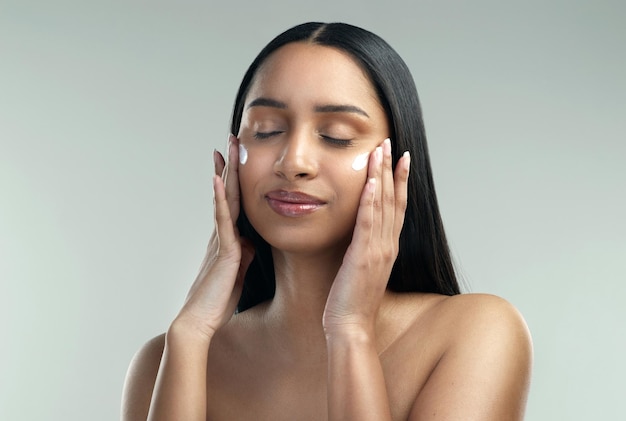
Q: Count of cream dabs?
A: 2